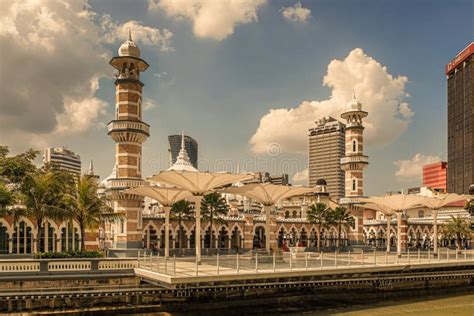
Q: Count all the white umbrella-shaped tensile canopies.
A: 6